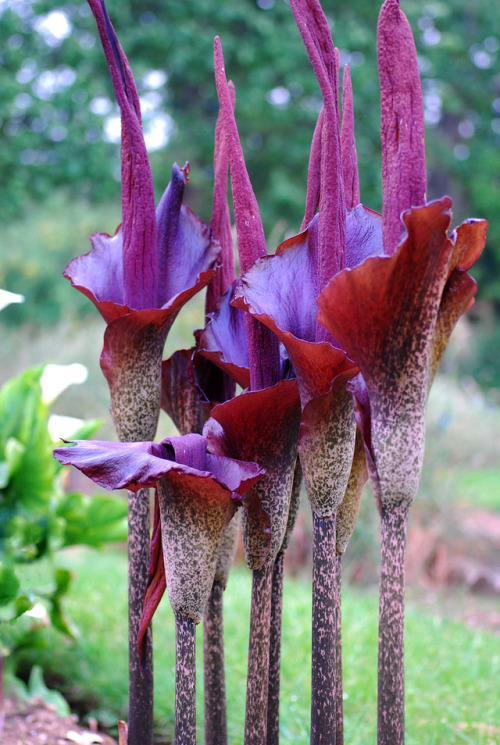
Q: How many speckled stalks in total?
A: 8